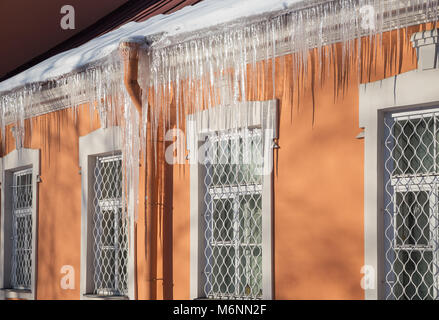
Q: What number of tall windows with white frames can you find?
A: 4